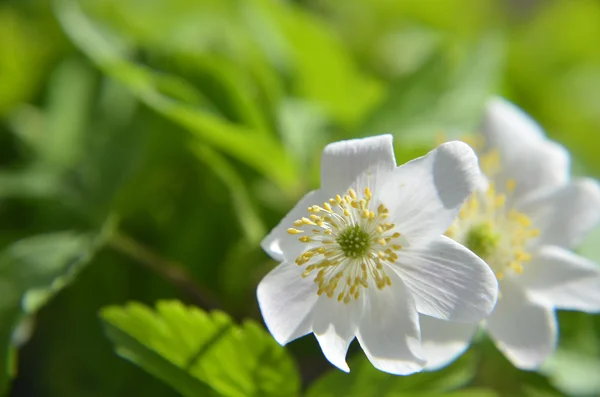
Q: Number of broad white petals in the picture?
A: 12